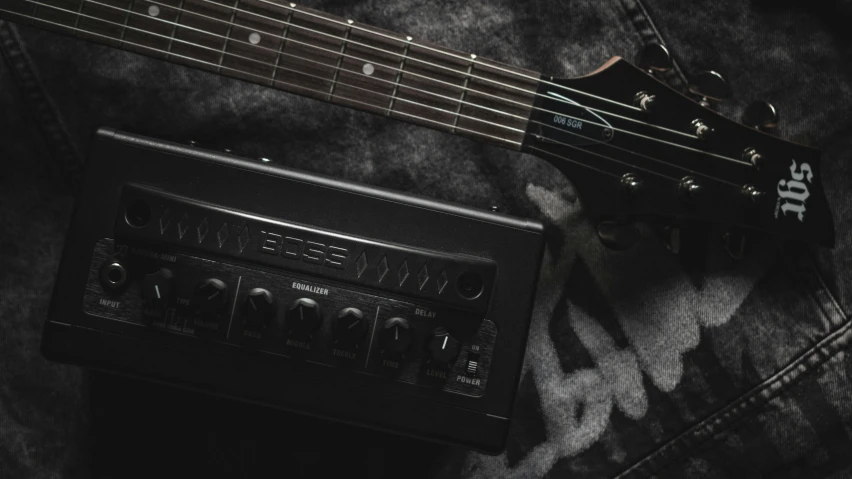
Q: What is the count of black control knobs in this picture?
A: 7